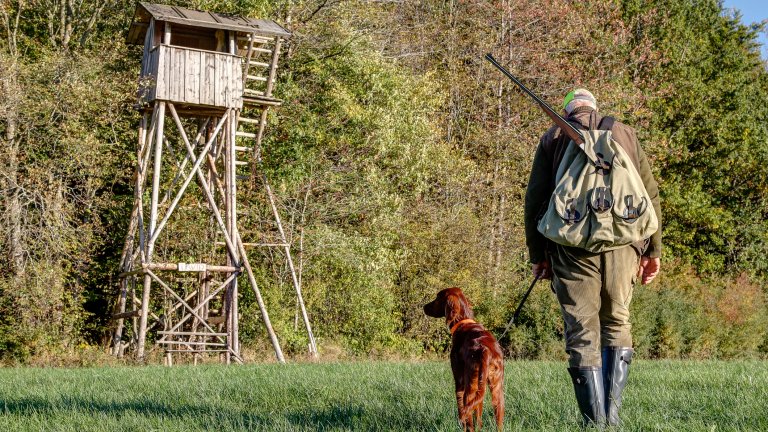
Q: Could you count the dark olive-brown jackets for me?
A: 1